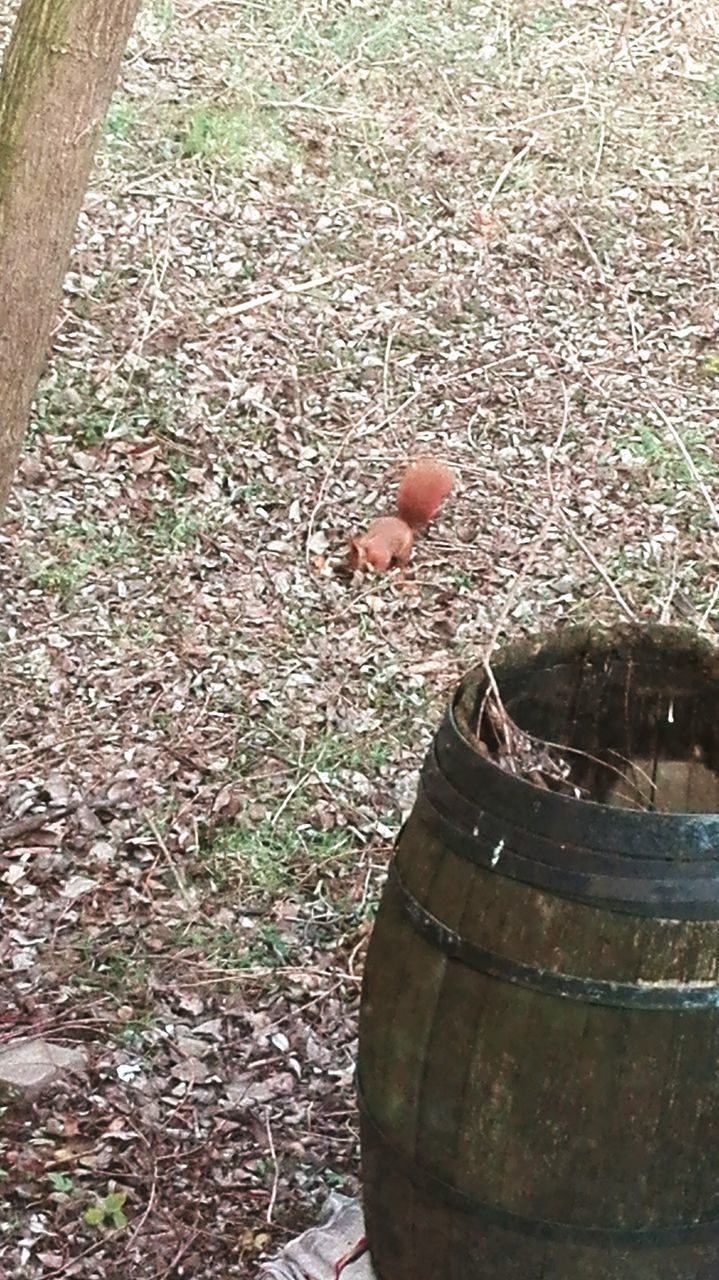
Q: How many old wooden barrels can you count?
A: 1